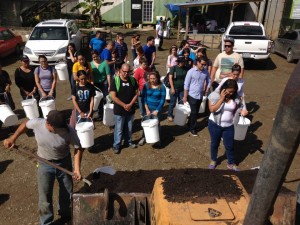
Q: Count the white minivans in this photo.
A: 1